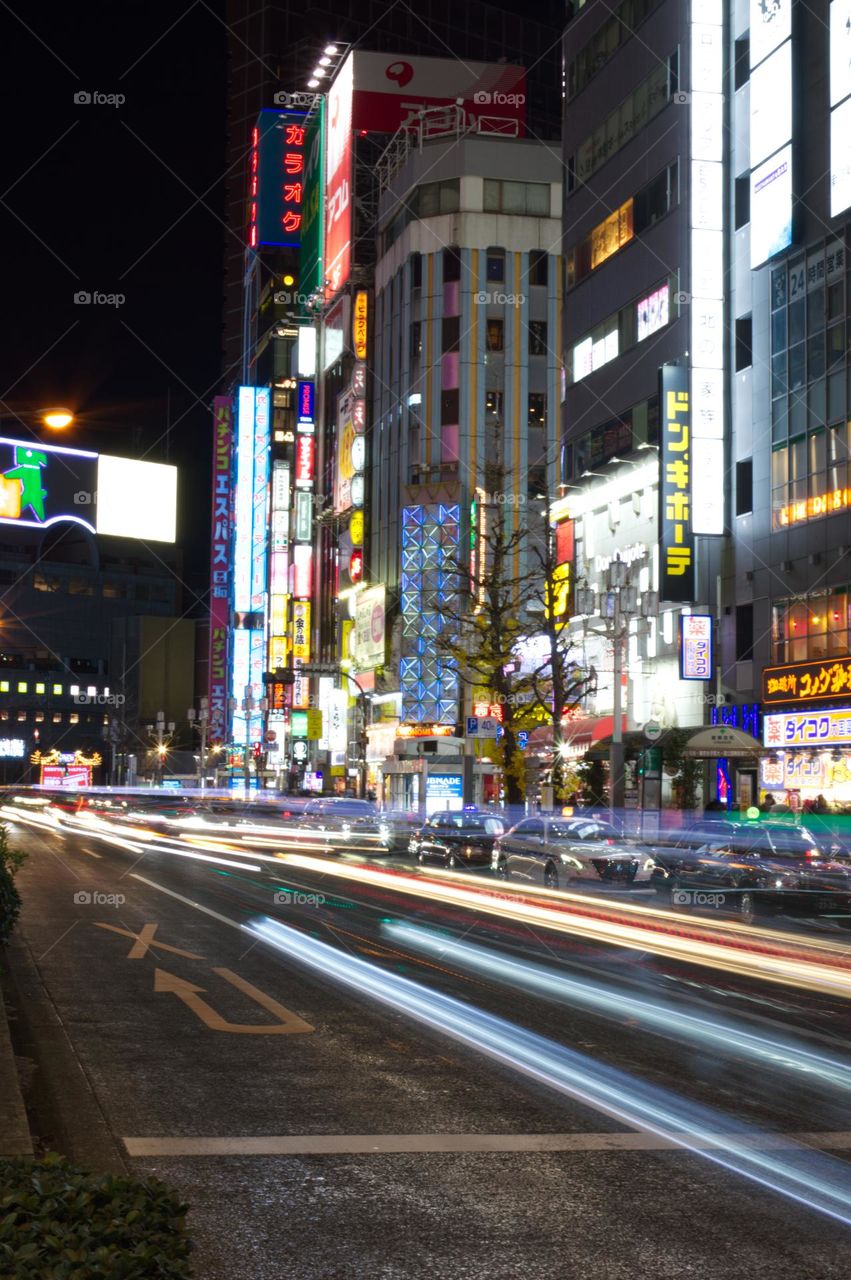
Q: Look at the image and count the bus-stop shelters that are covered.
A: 1